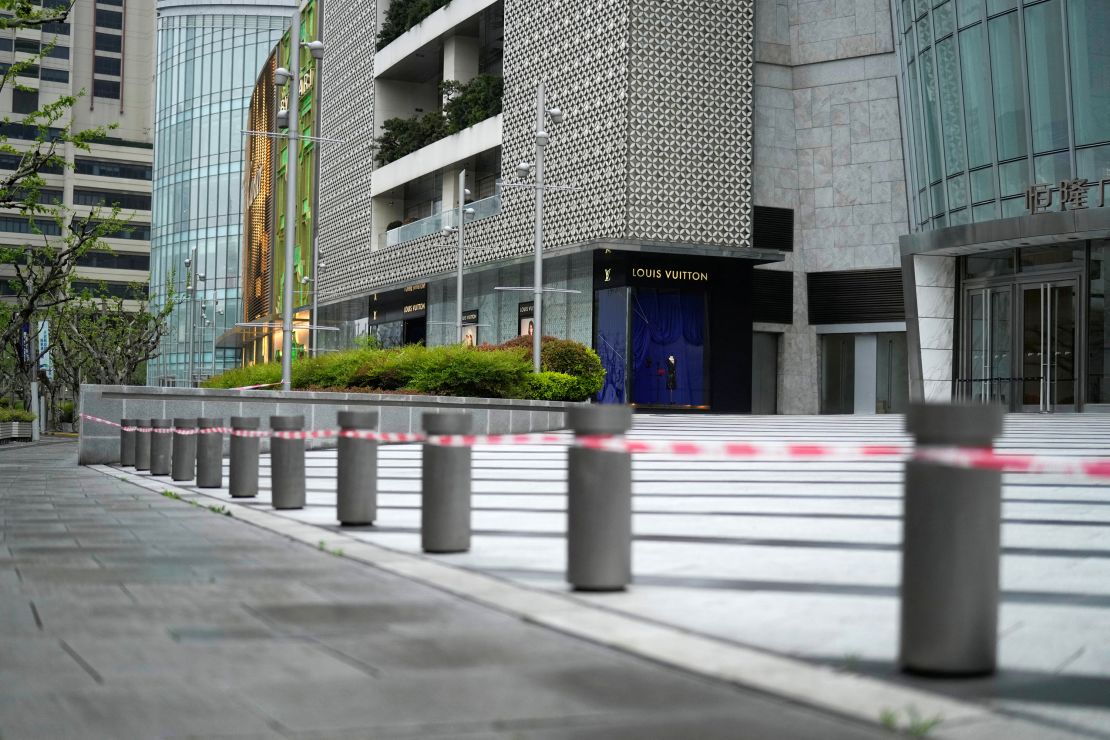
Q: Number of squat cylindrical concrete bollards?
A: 11